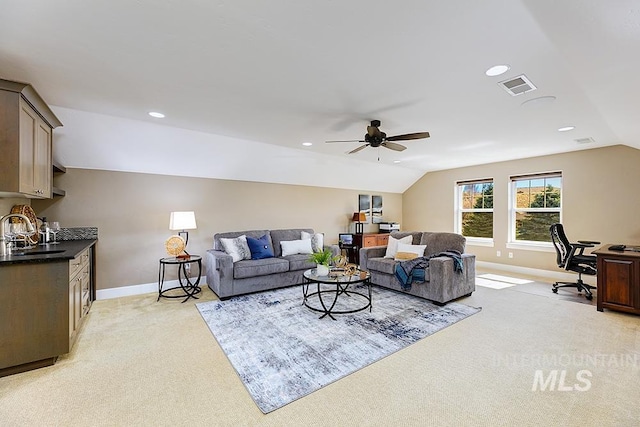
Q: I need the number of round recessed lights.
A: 5